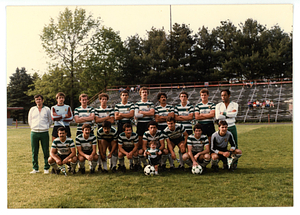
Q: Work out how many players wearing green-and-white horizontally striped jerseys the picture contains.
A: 14